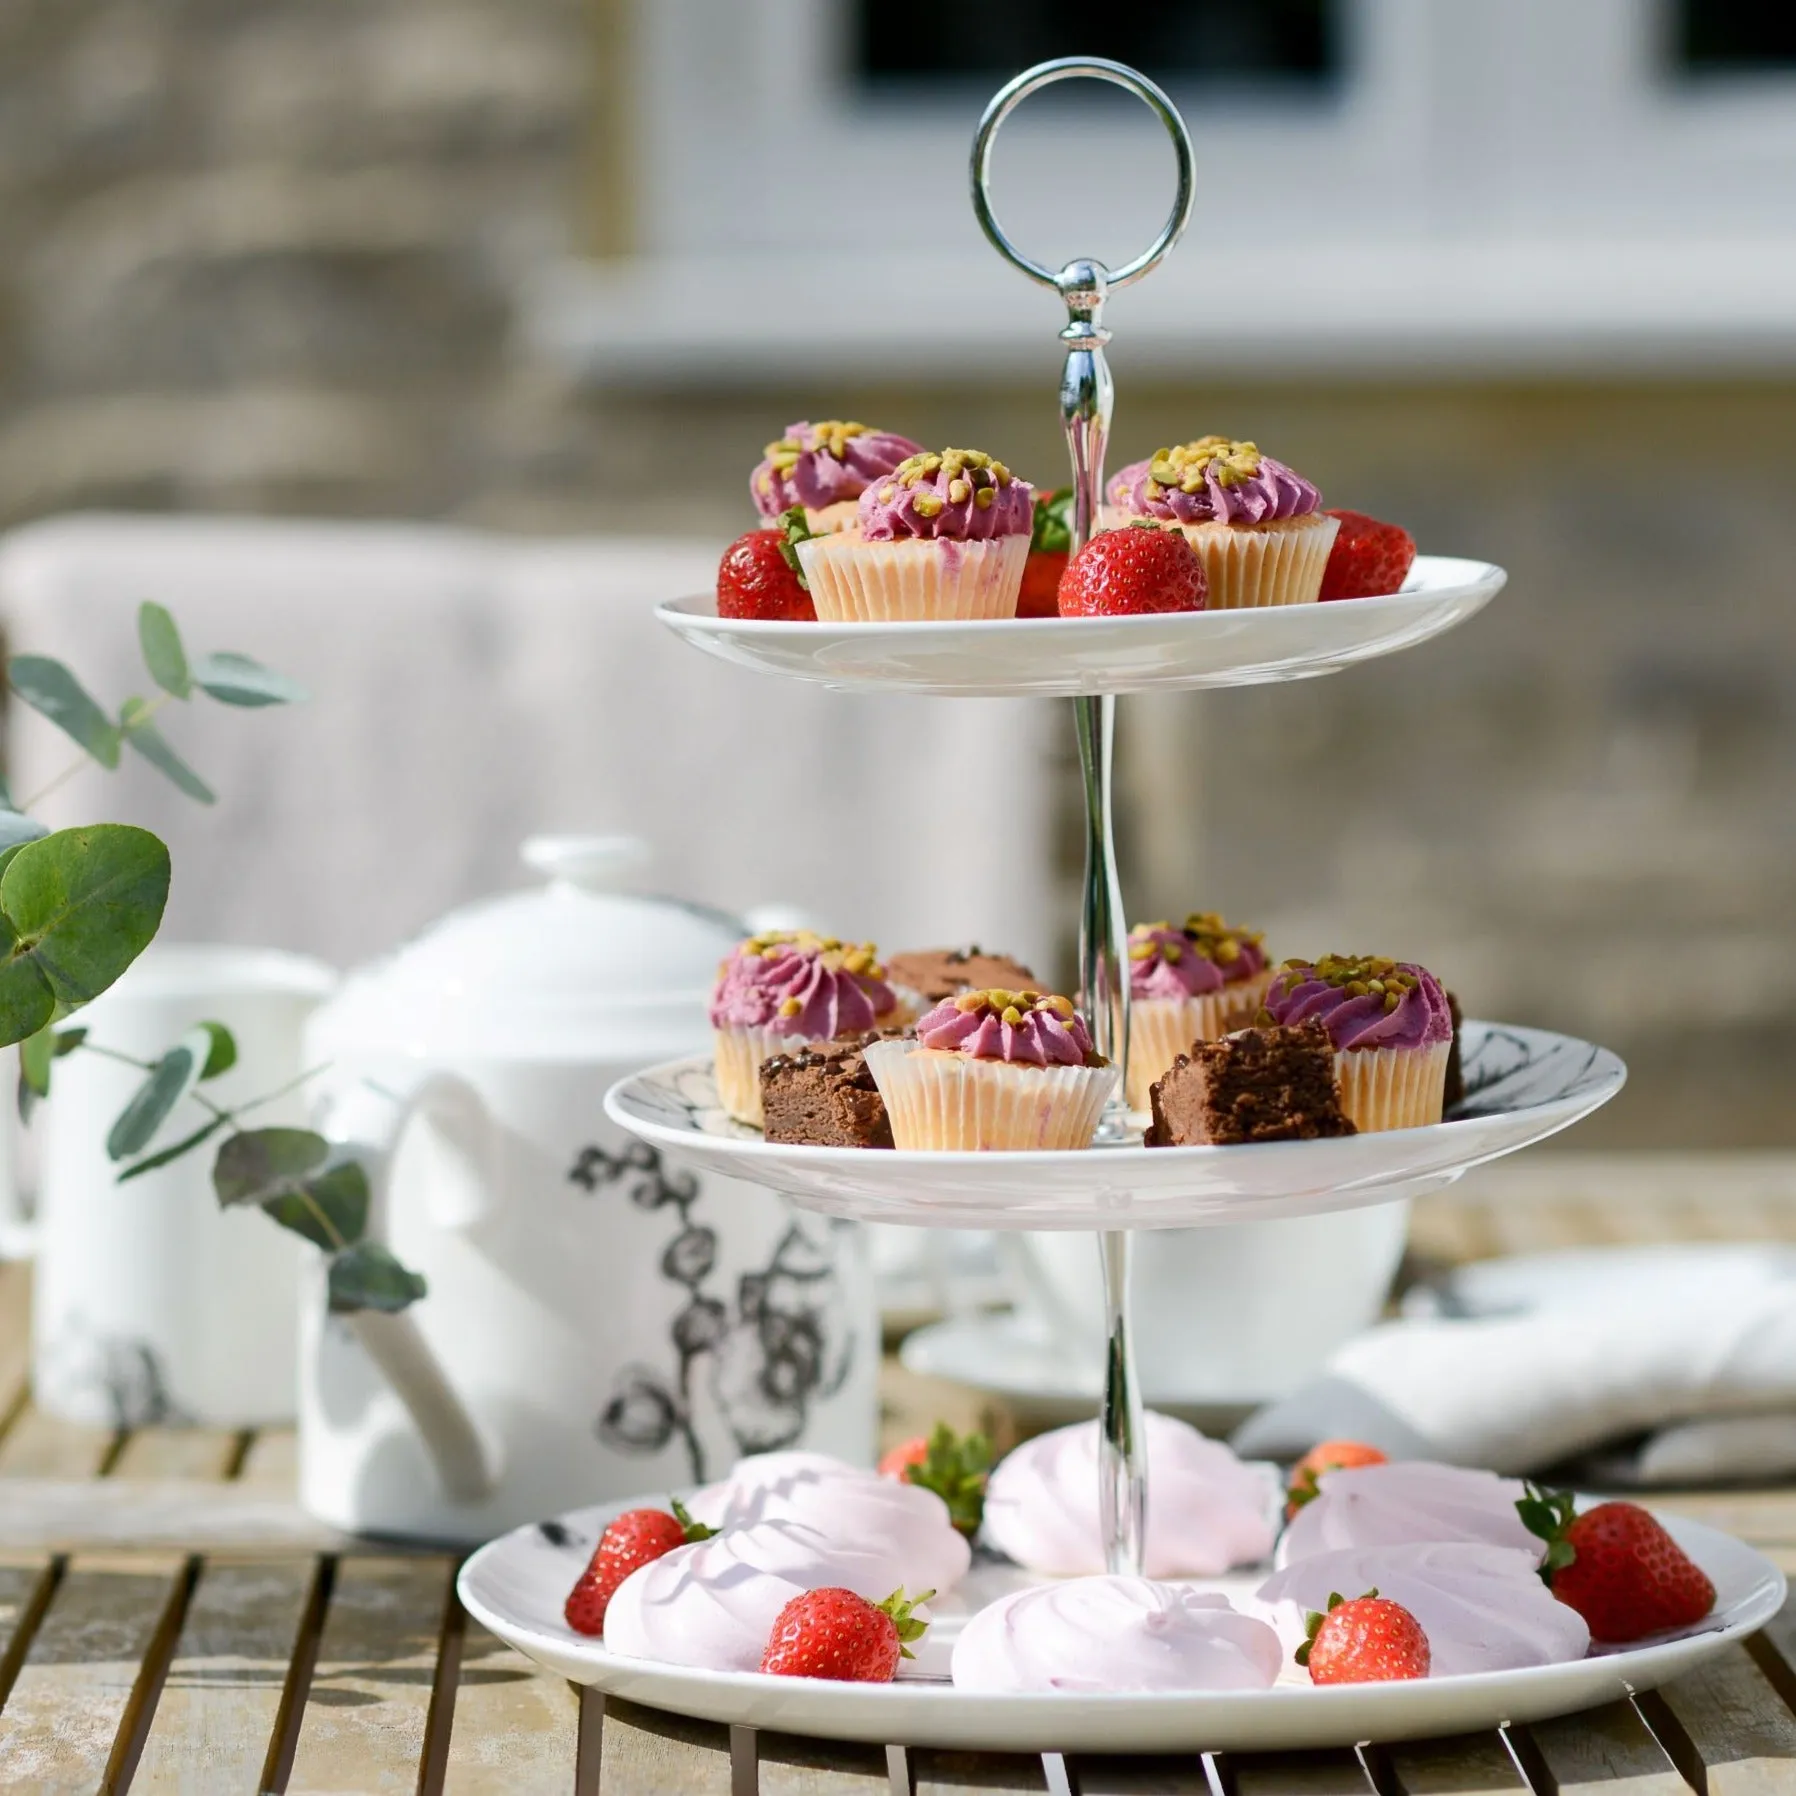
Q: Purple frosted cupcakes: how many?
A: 7